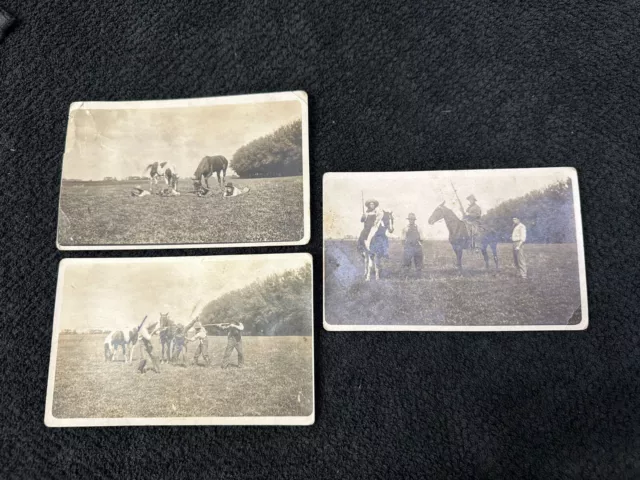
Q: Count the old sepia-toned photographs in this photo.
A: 3